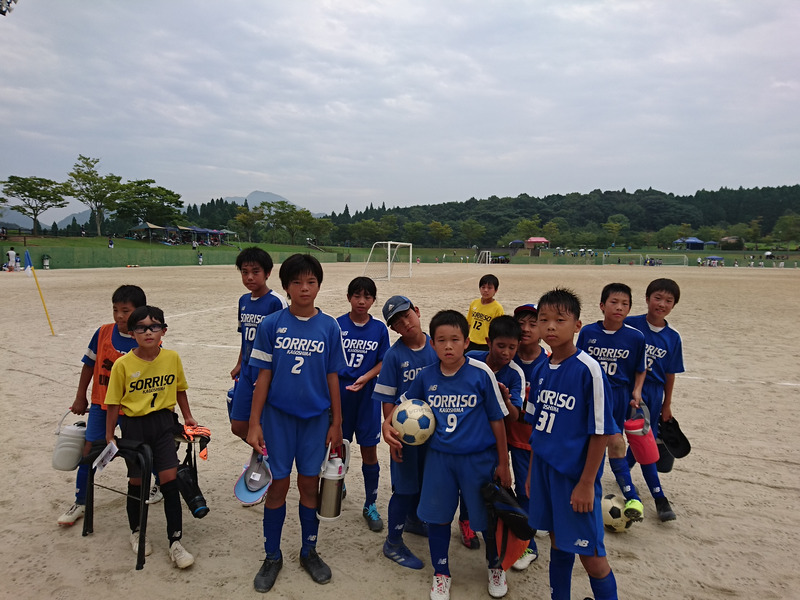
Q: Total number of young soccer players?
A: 13